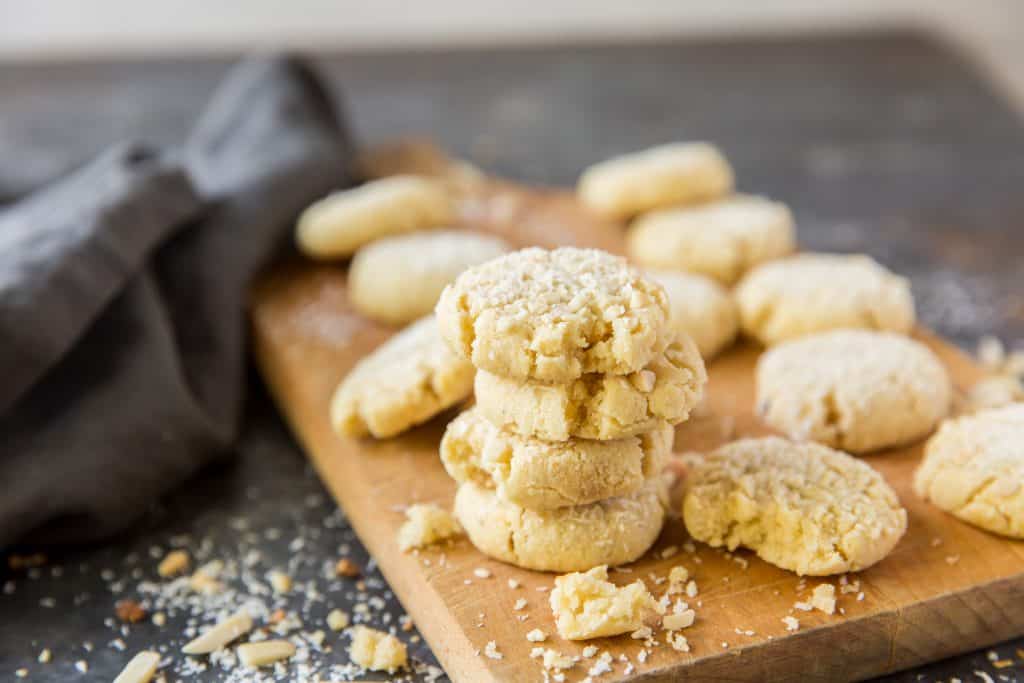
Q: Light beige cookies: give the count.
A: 14